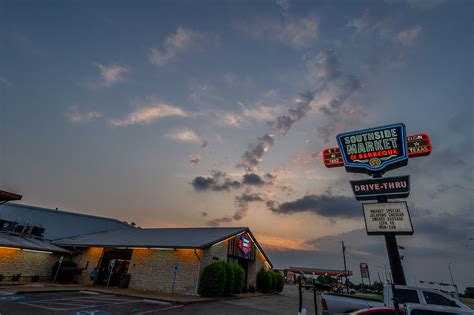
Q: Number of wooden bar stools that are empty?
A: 0